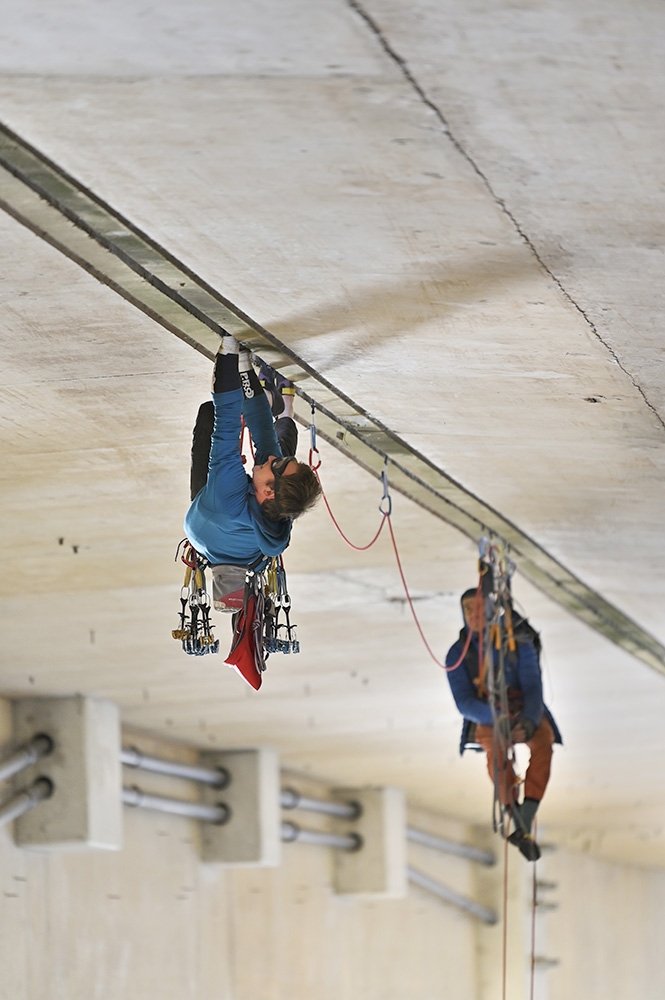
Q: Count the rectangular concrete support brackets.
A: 3